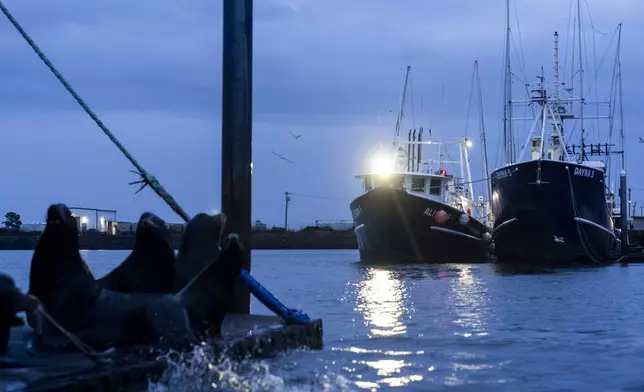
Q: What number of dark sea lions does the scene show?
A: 4